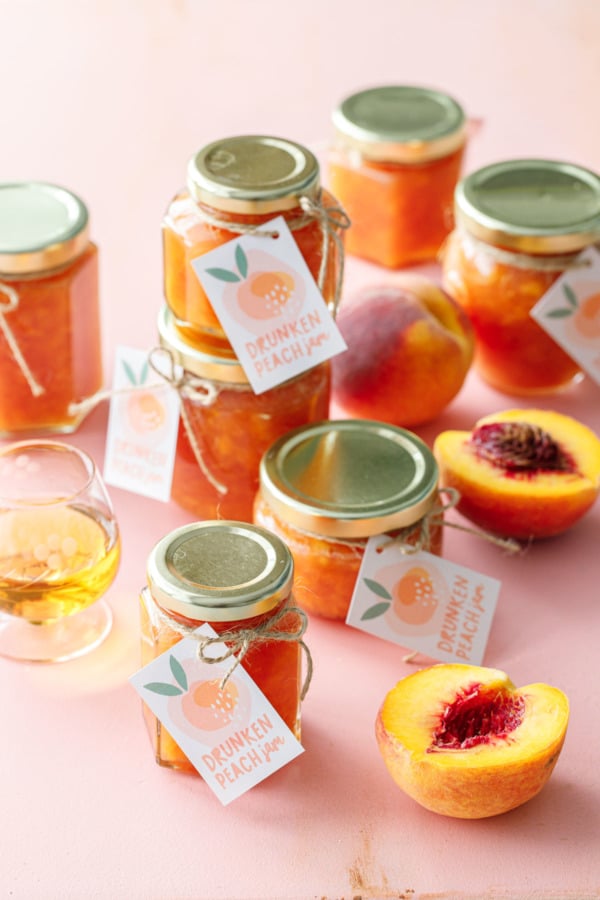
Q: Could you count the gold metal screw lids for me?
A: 7